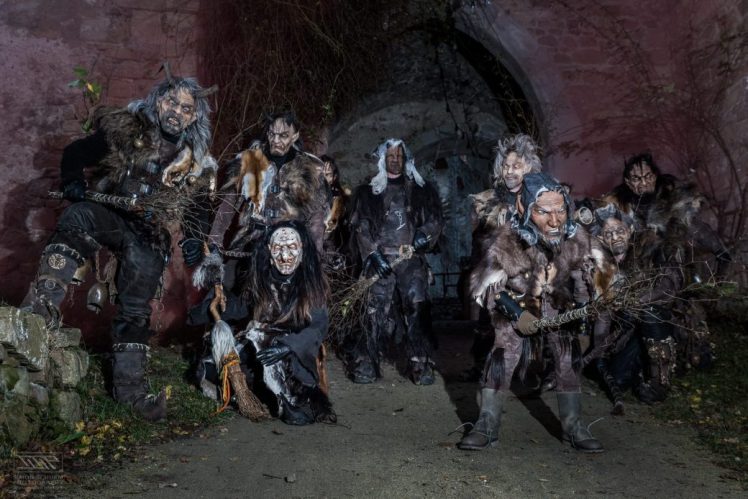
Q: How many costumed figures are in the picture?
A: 9